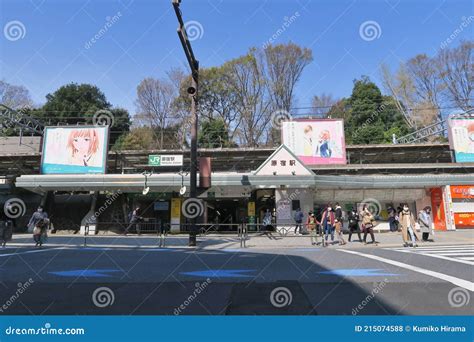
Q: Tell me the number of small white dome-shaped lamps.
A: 2